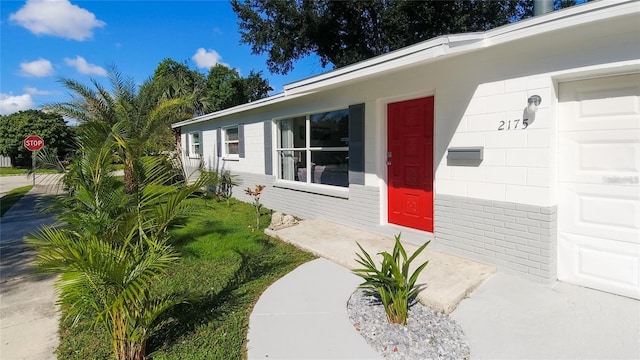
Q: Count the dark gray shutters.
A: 6